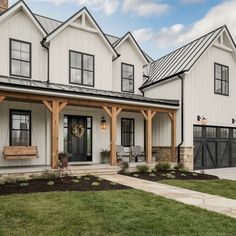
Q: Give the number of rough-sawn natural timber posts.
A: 4